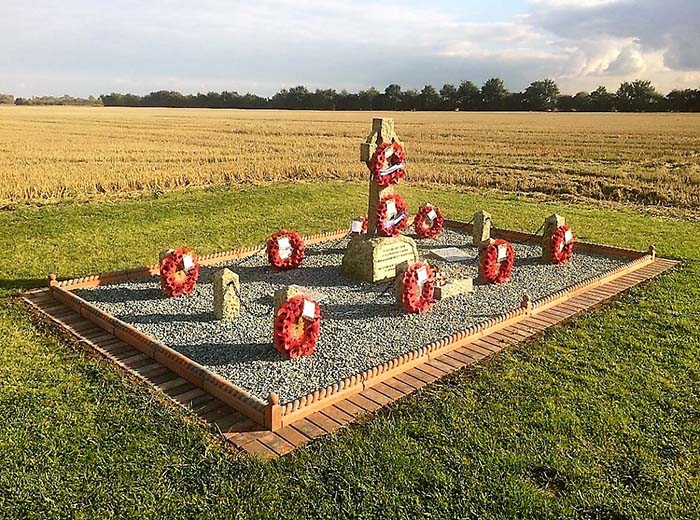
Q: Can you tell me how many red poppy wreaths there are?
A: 10